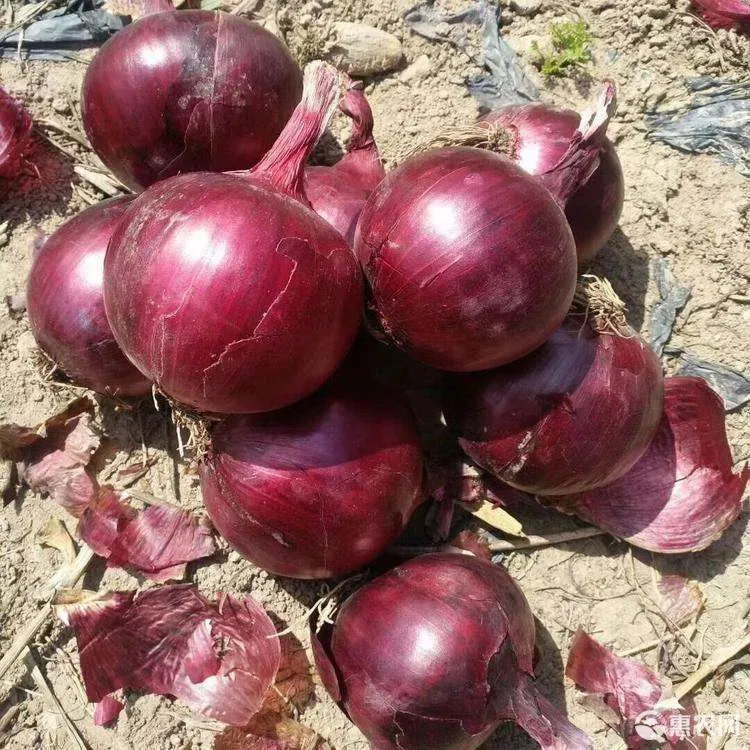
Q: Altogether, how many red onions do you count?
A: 9